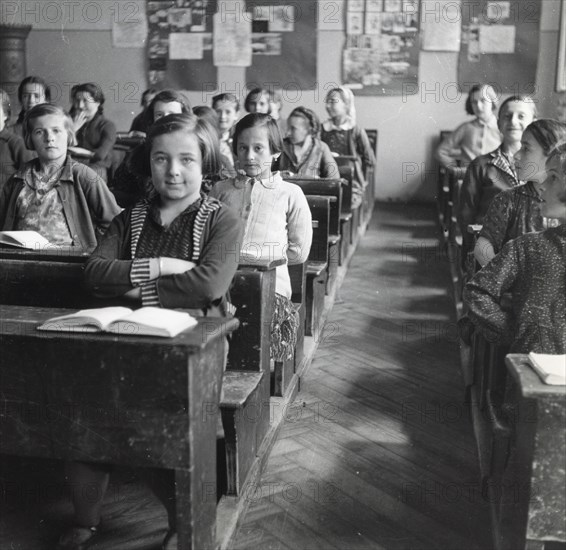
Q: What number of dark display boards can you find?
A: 4